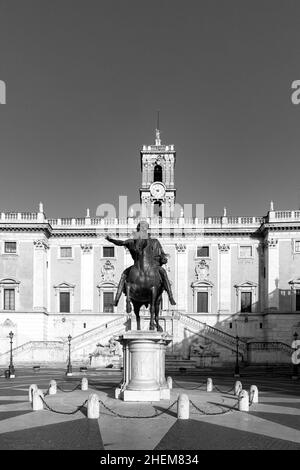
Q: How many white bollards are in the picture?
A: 11